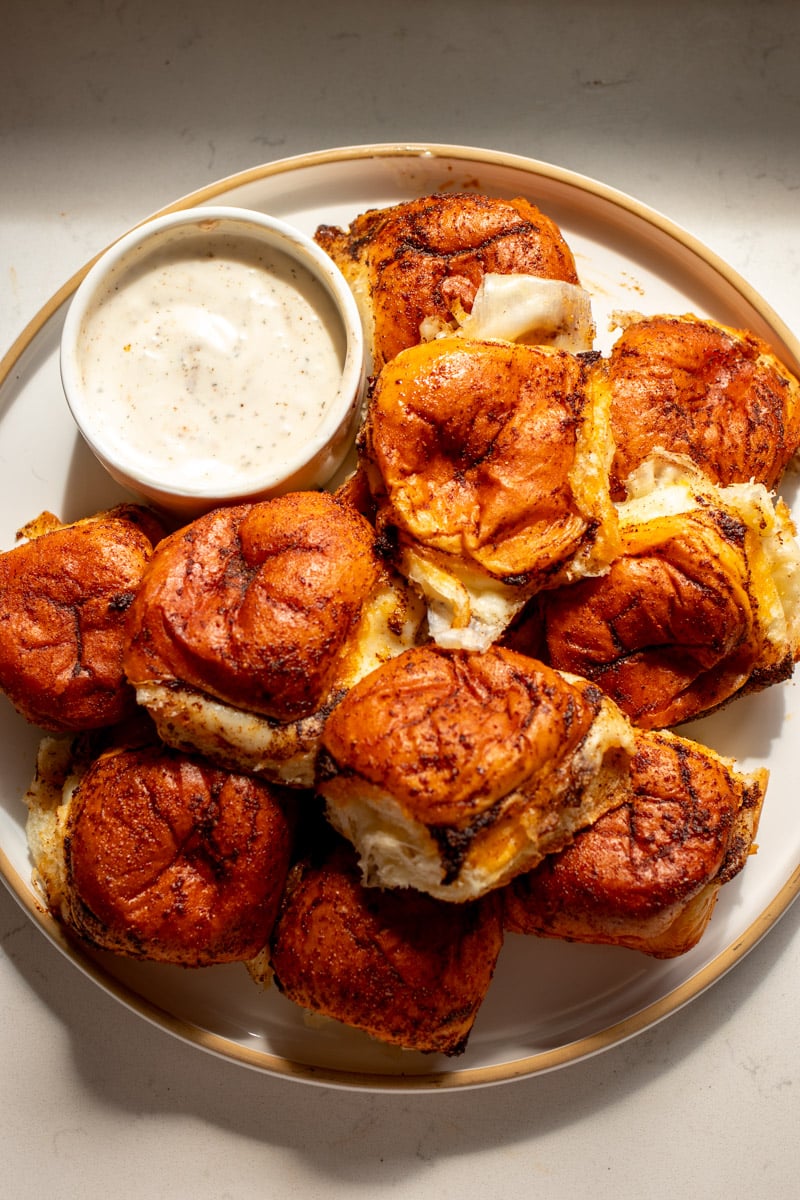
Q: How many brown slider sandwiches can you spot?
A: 10